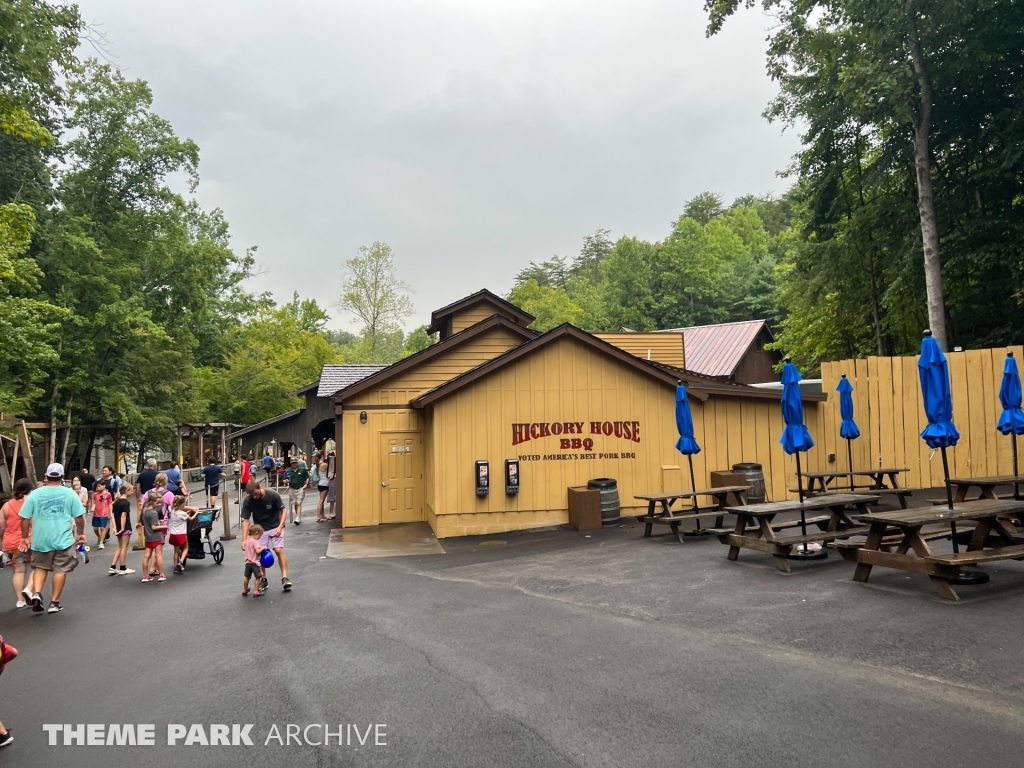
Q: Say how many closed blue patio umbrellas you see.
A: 5